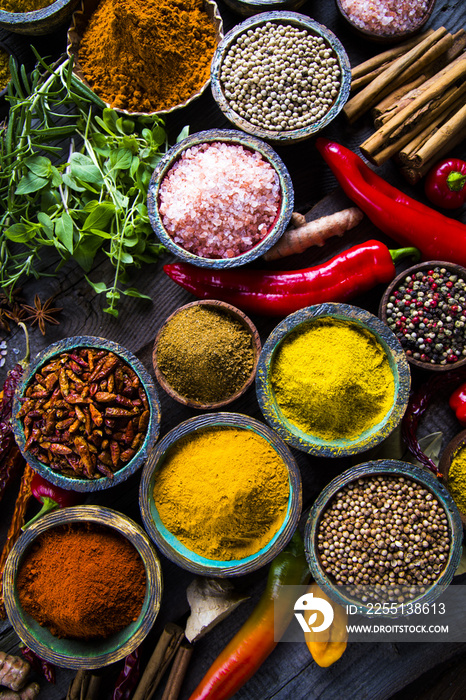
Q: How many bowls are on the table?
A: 15